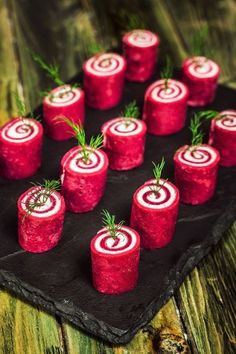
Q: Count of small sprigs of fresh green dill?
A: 13